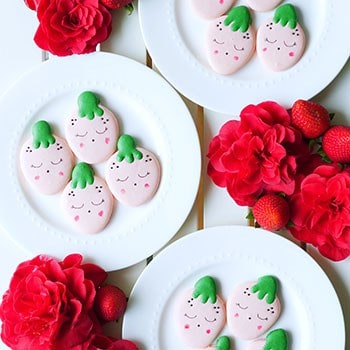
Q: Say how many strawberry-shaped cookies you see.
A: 12